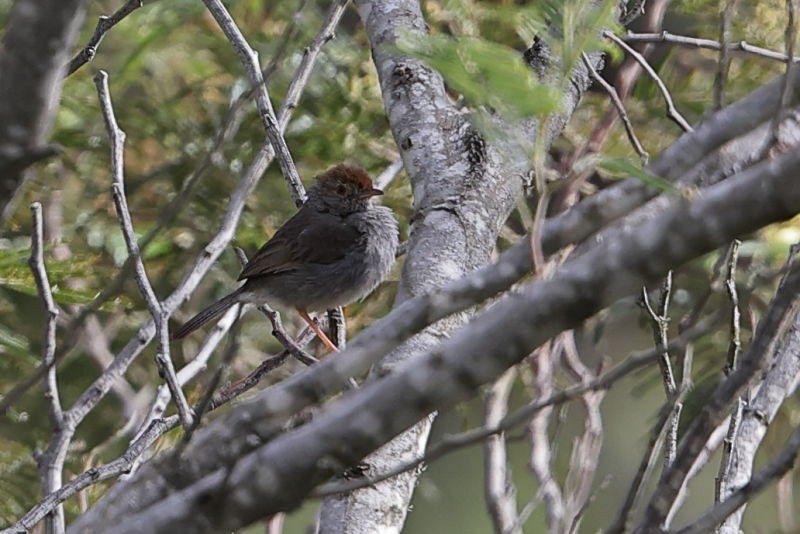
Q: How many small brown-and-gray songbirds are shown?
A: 1